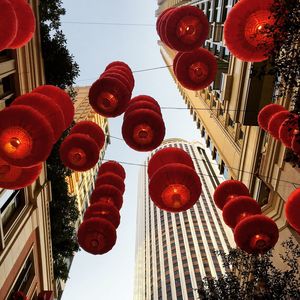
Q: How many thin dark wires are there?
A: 5